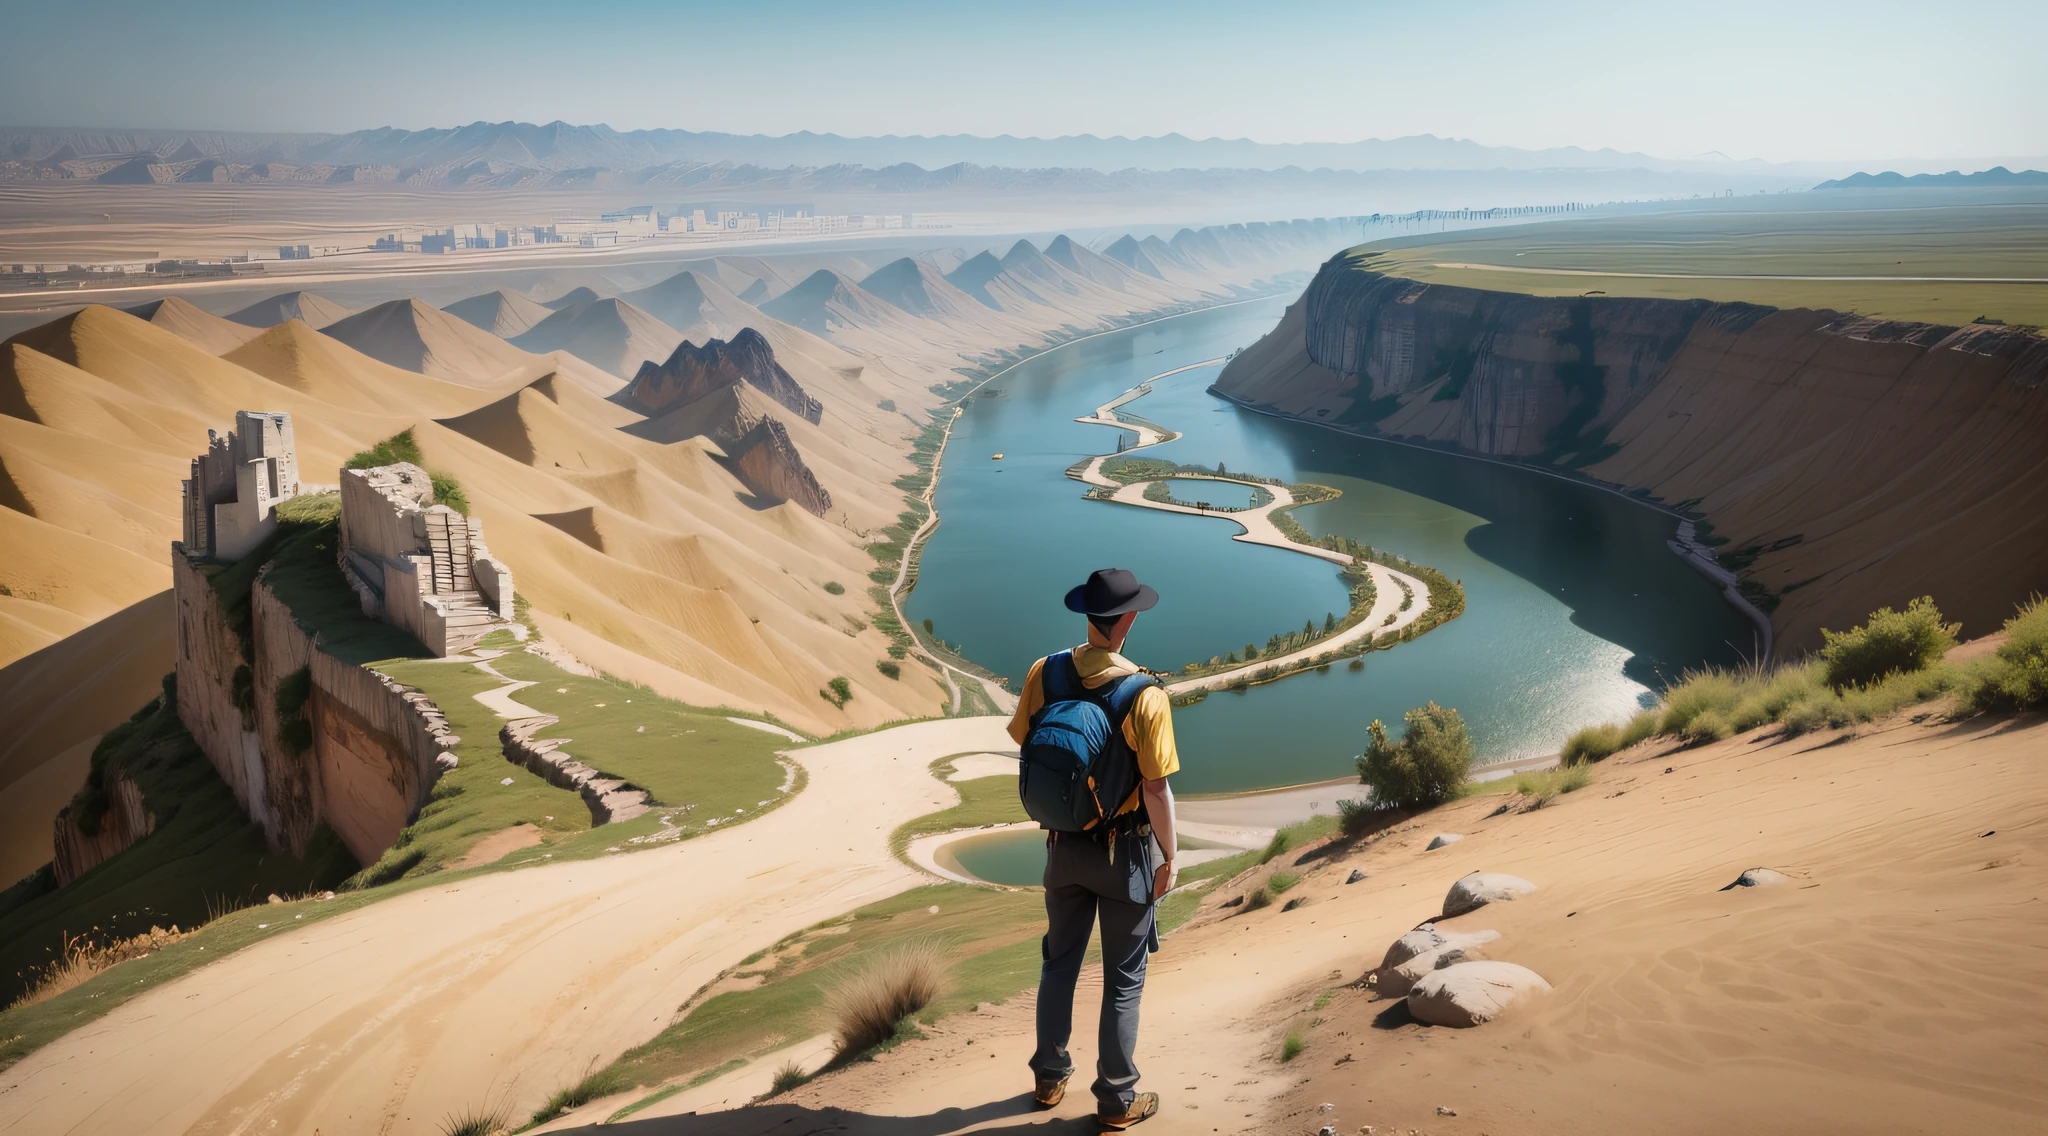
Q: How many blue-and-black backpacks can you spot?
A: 1